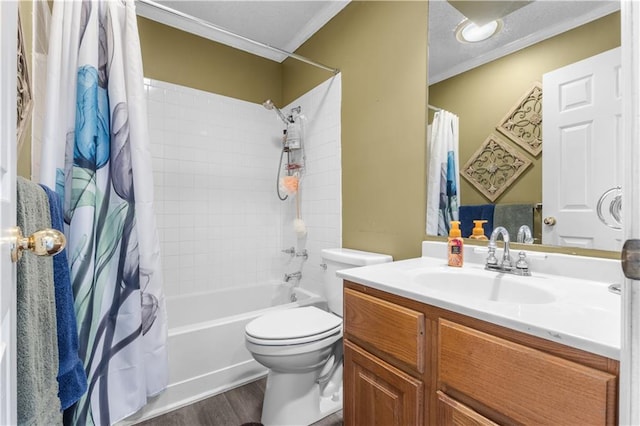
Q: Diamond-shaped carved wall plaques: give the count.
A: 2